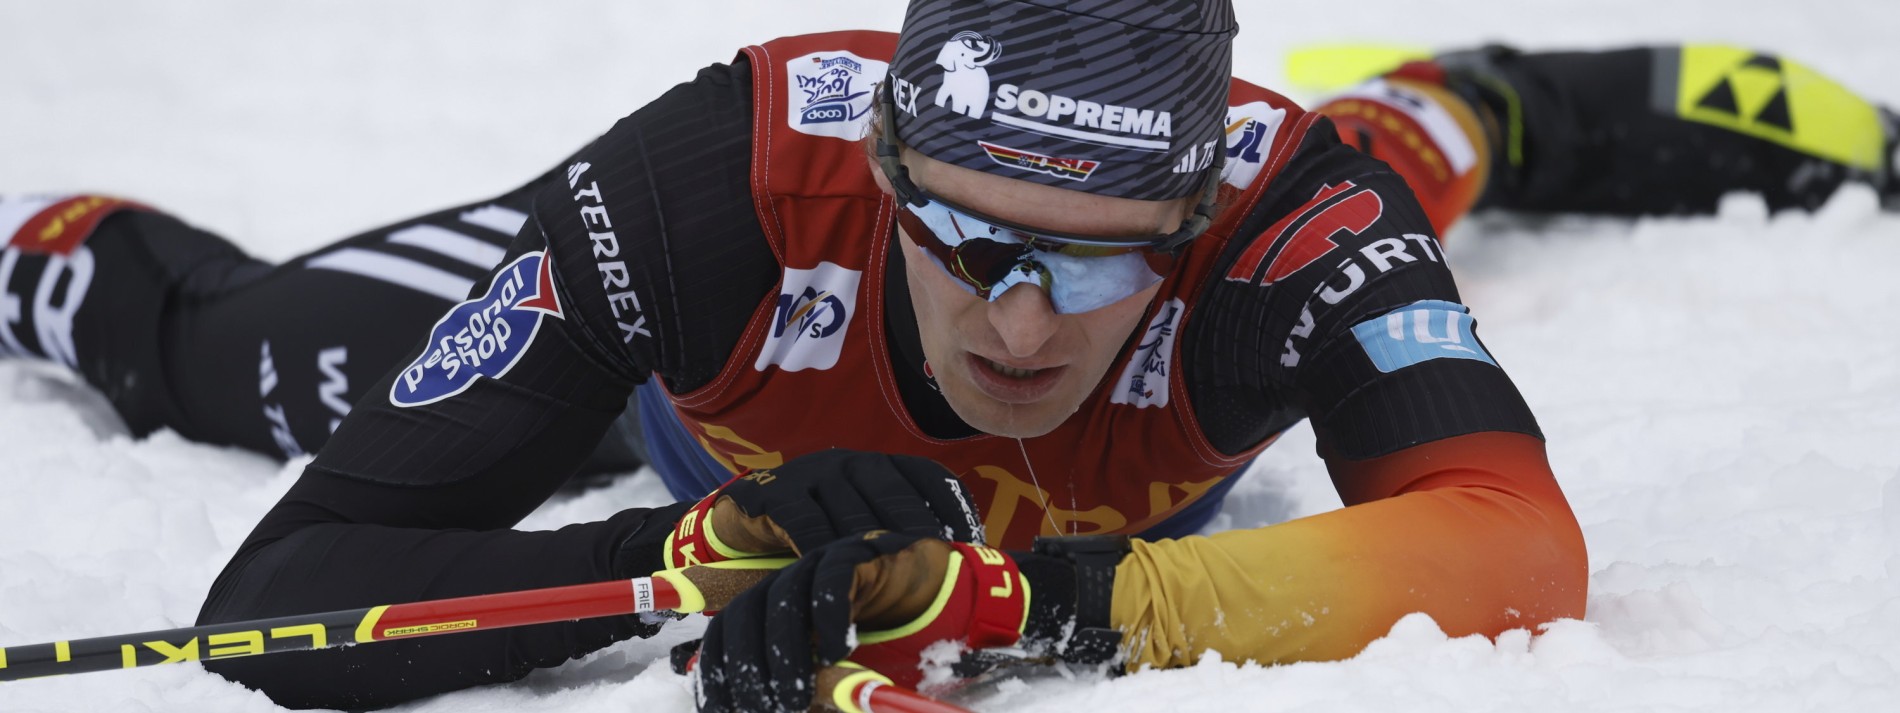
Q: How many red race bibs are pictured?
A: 1